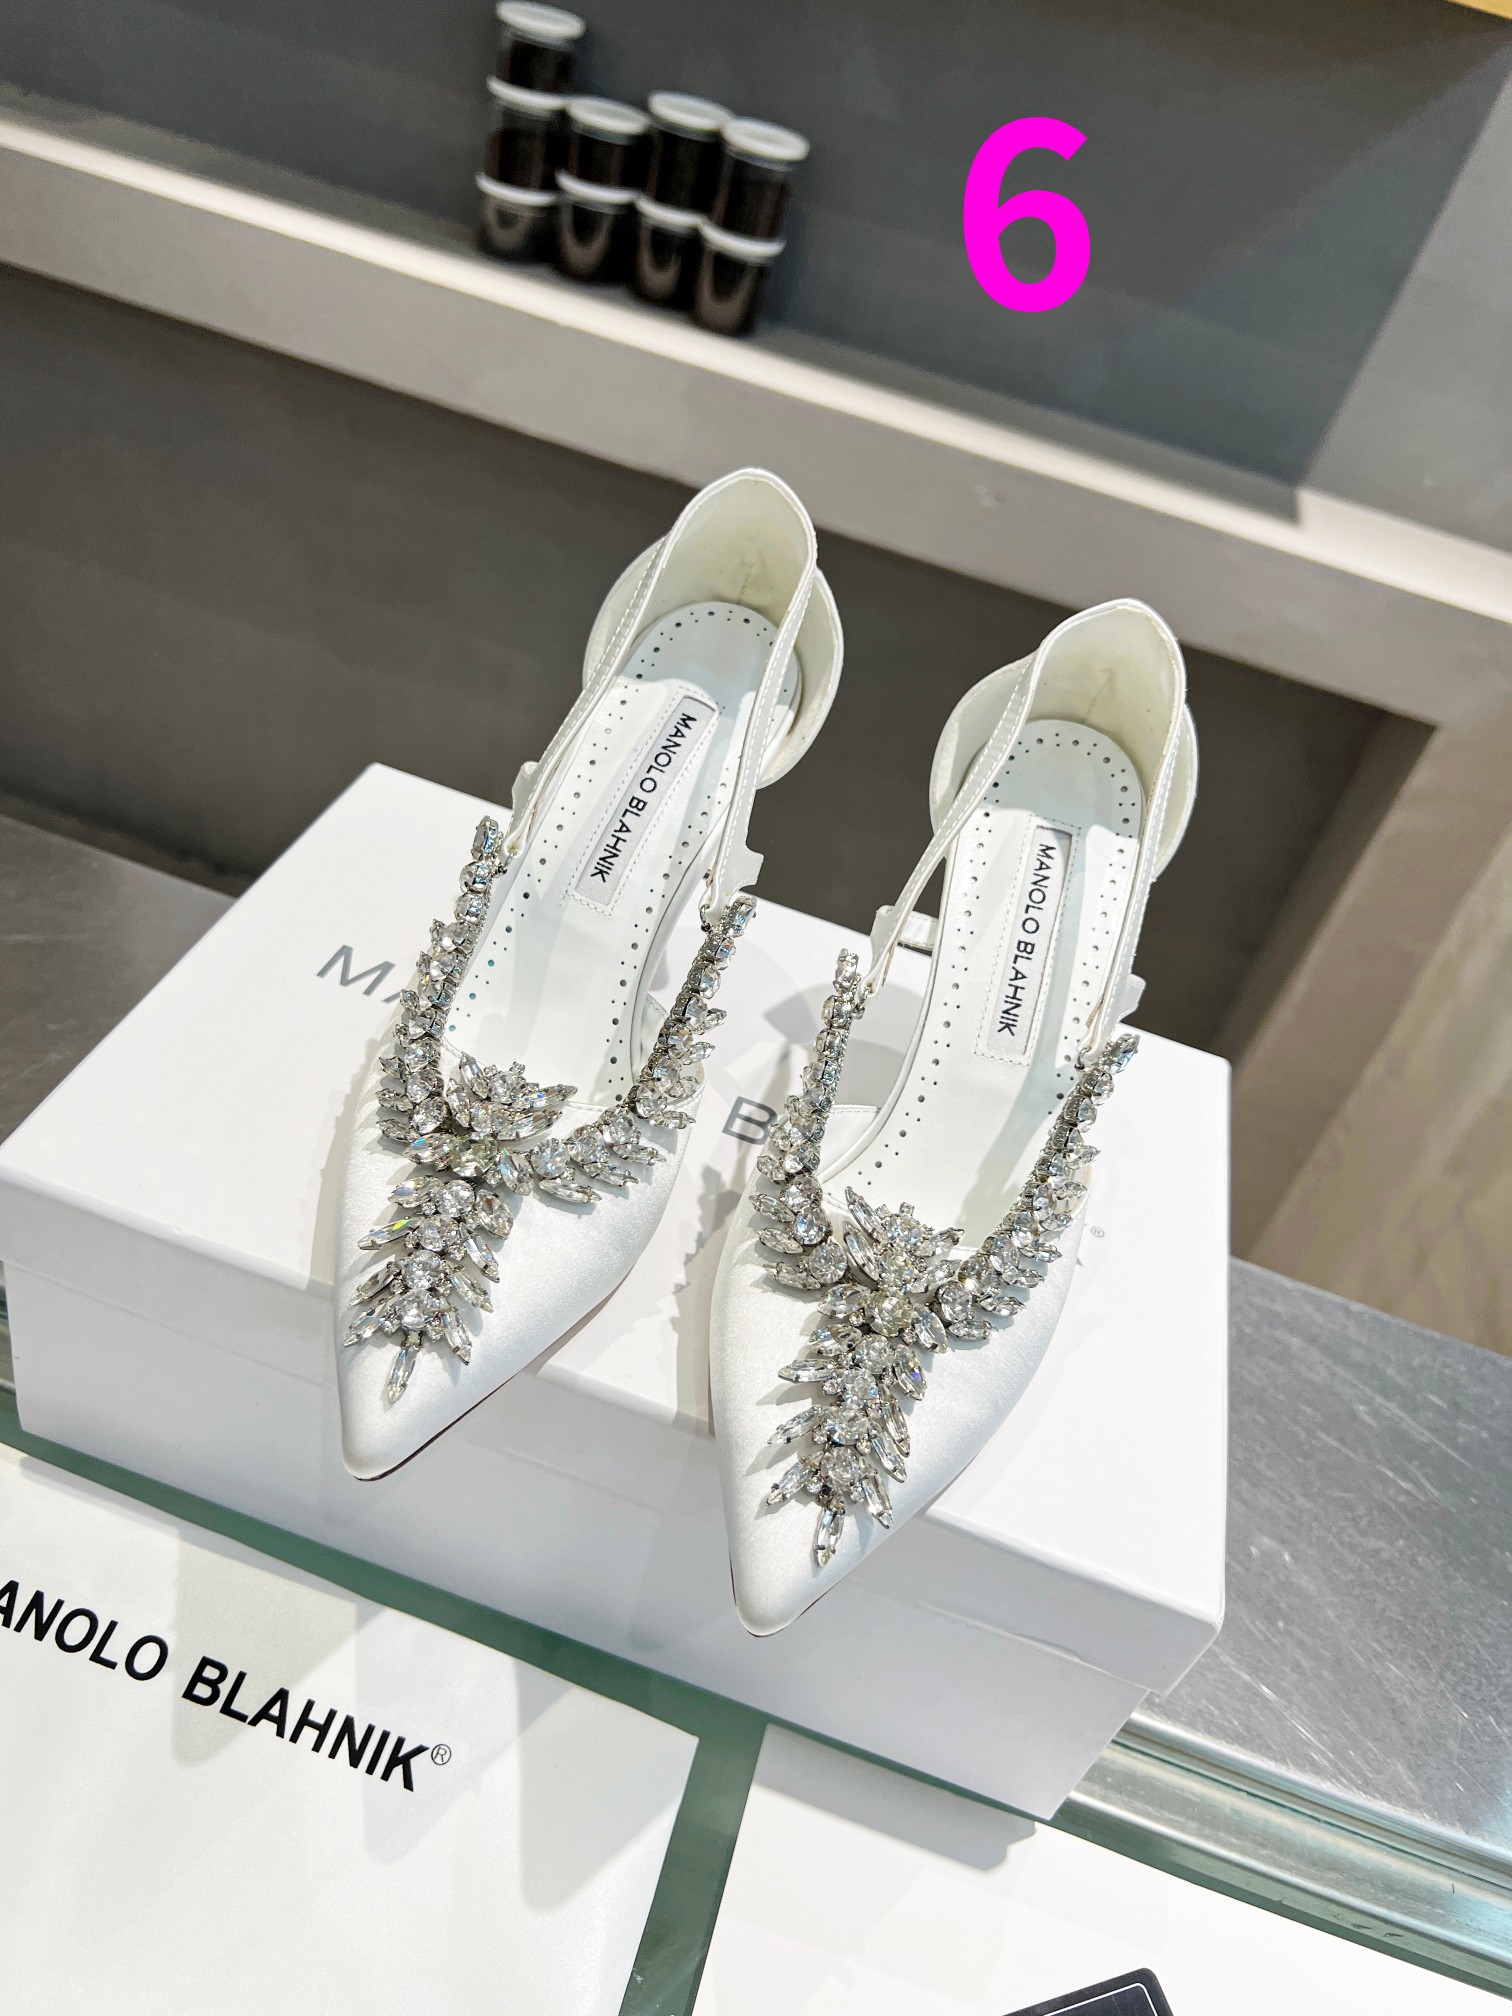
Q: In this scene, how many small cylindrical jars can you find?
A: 9